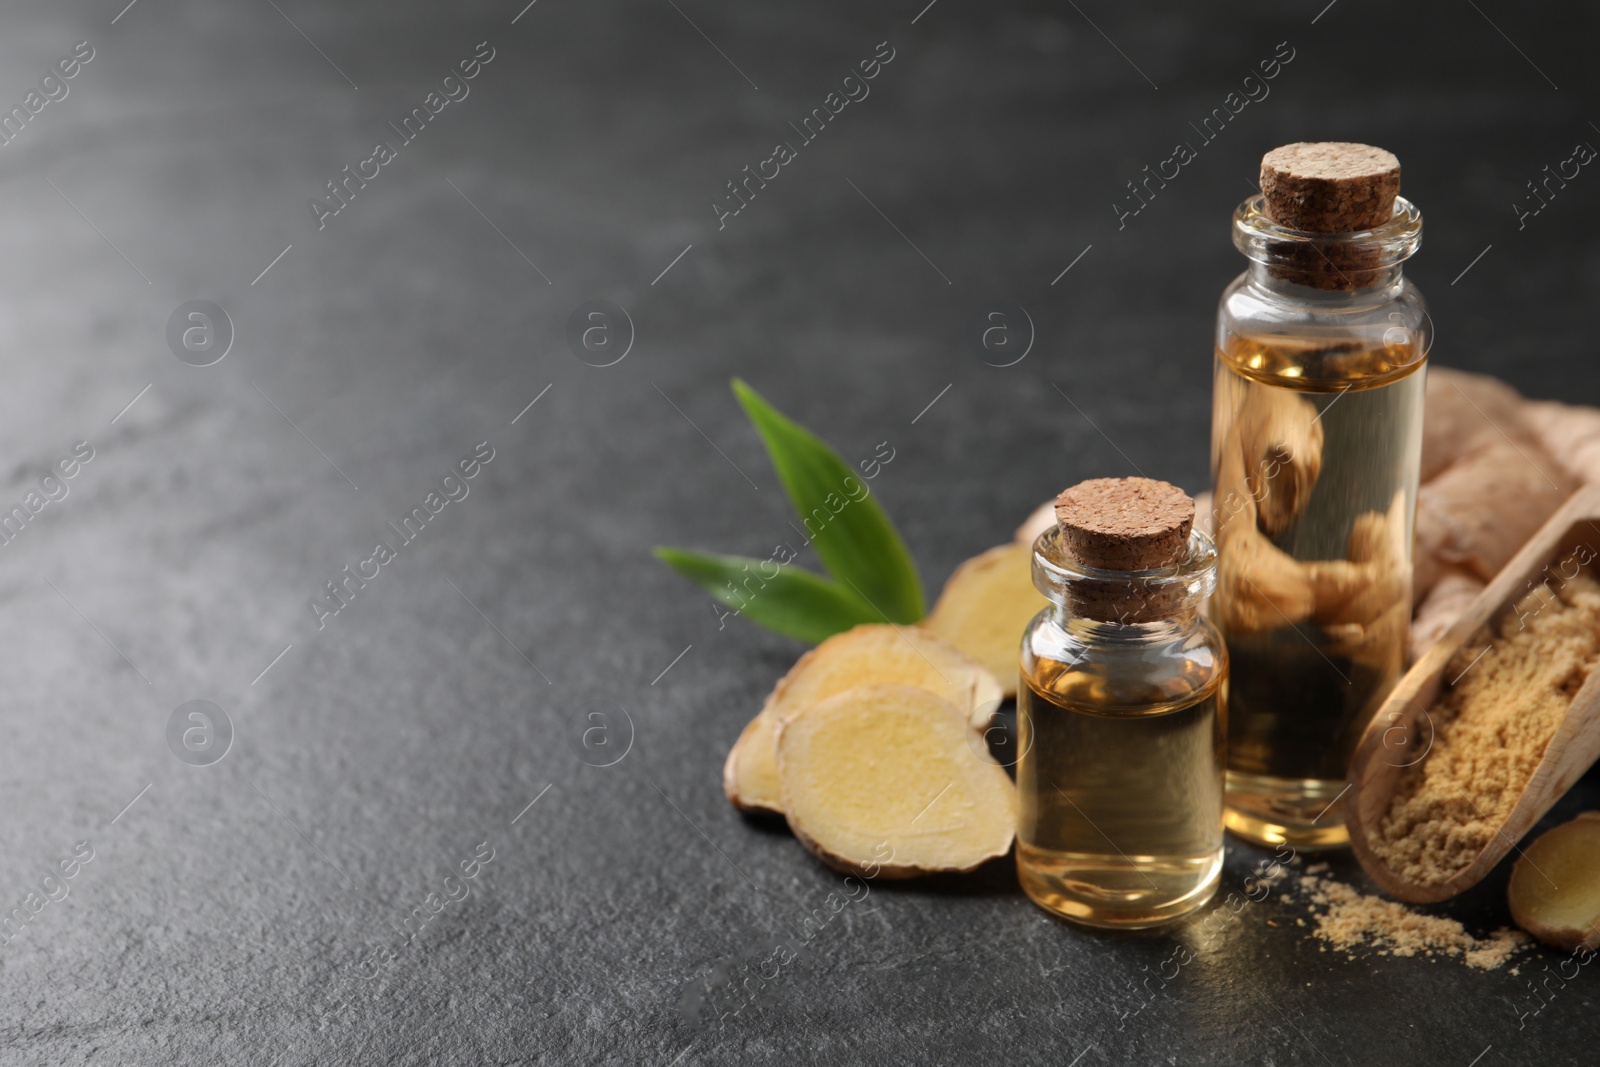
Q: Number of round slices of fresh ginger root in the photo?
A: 4